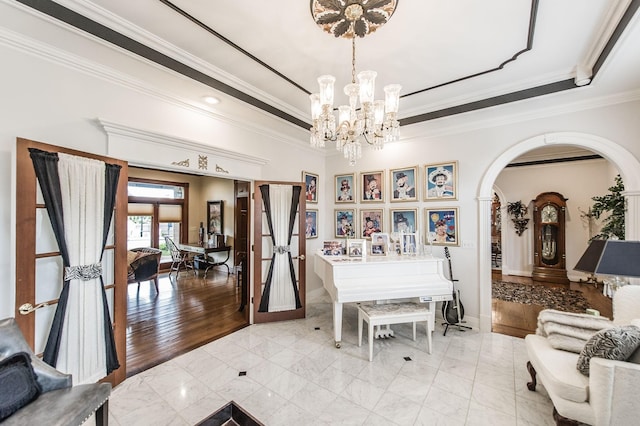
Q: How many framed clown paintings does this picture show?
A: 10